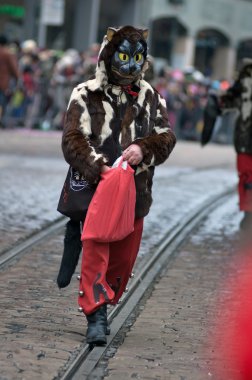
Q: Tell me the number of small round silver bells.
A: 6